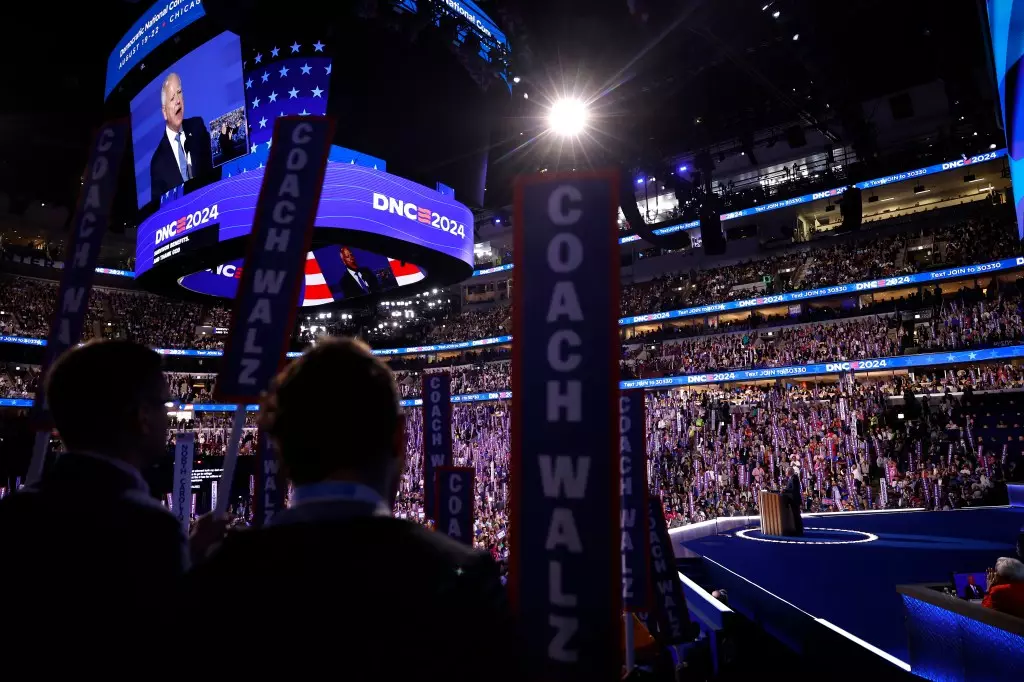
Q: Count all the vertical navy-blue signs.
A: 8